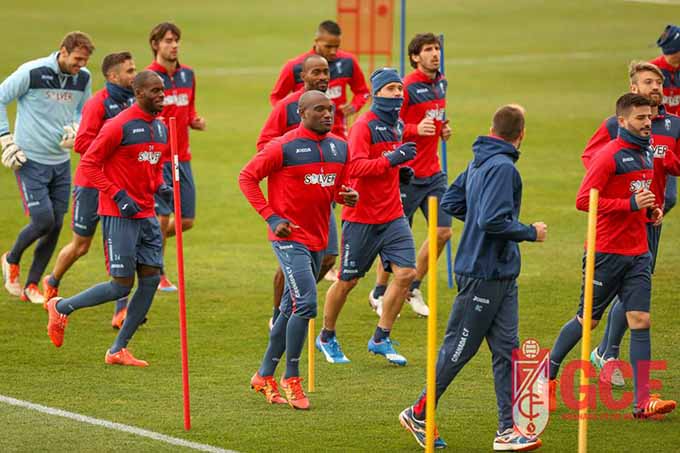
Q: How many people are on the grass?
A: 13